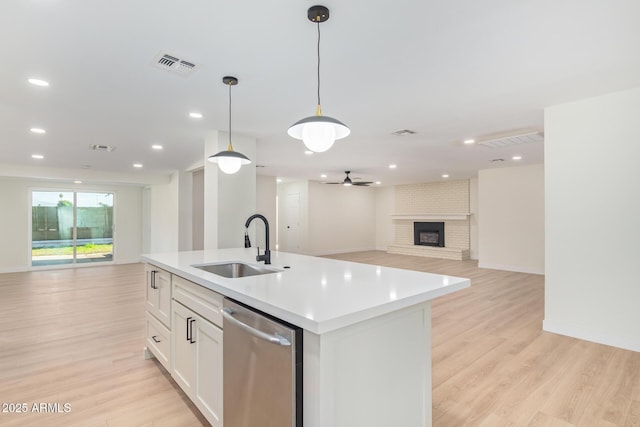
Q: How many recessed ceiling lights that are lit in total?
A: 15